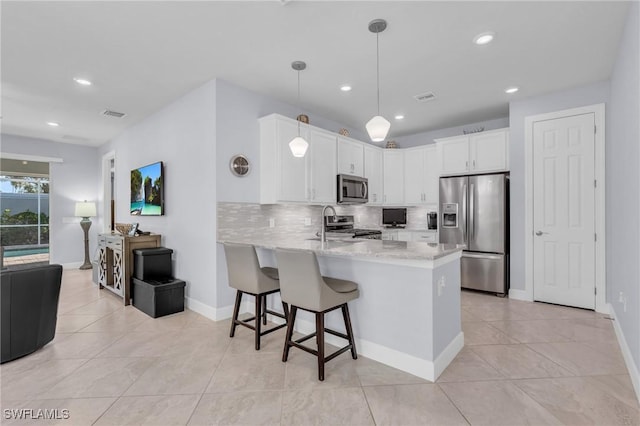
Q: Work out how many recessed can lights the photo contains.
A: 6